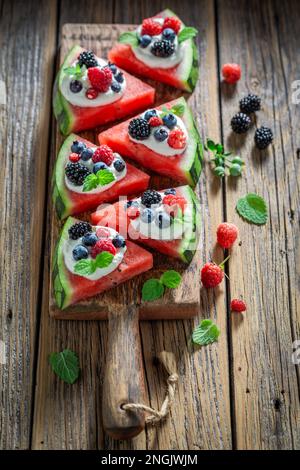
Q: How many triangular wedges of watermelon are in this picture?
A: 6